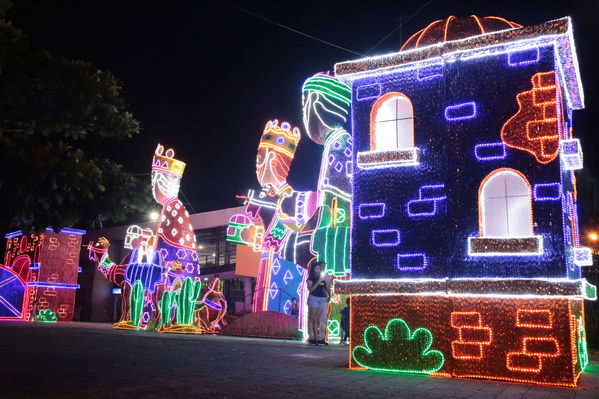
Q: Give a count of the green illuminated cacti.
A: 3